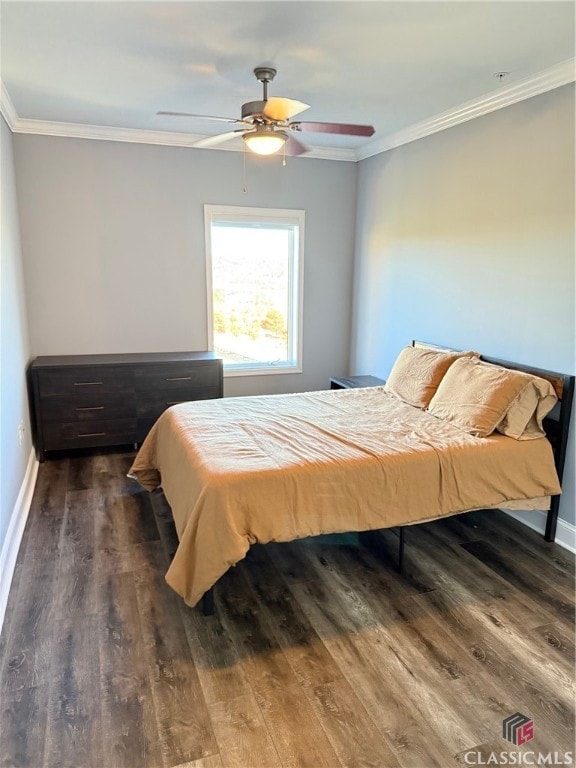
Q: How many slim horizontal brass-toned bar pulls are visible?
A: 5